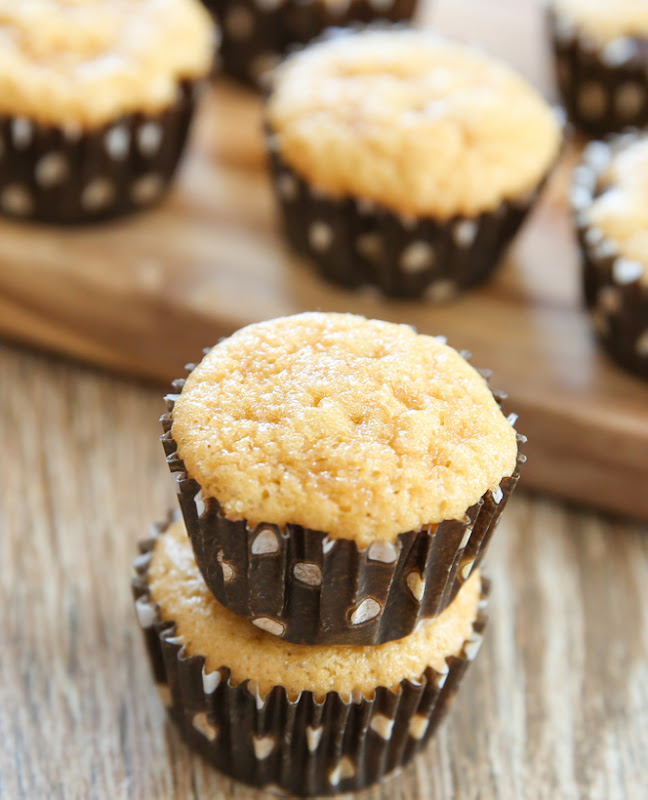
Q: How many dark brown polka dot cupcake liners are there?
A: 7